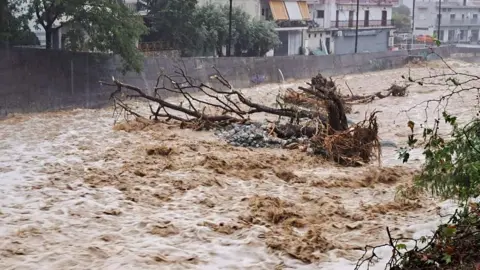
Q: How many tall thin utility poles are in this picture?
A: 4